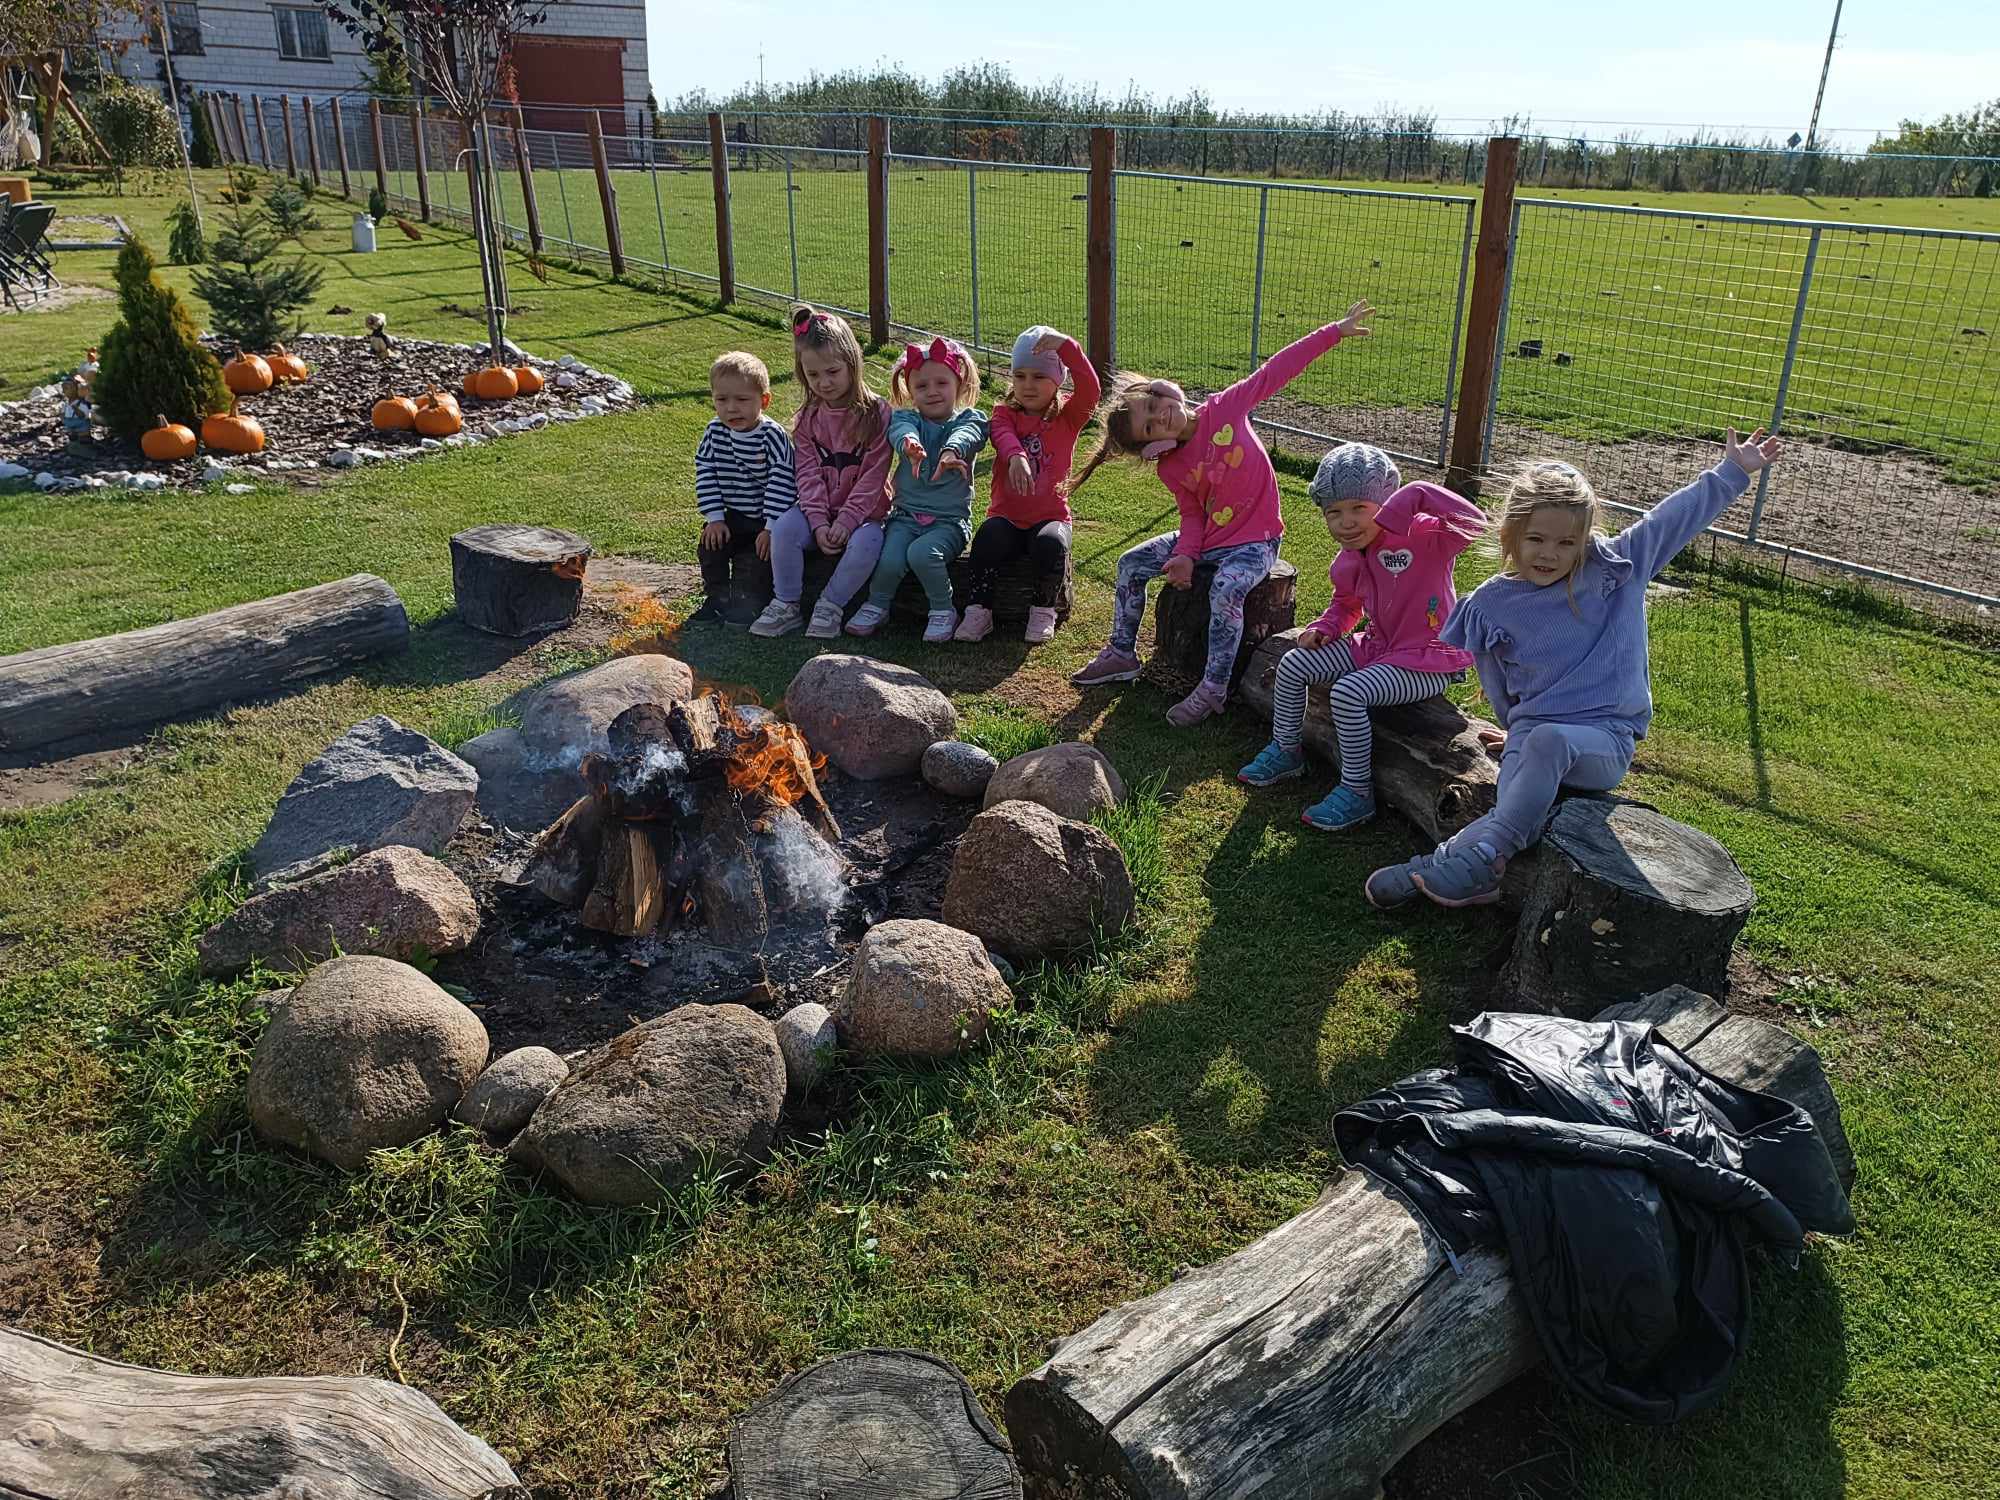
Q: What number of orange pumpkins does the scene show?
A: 10